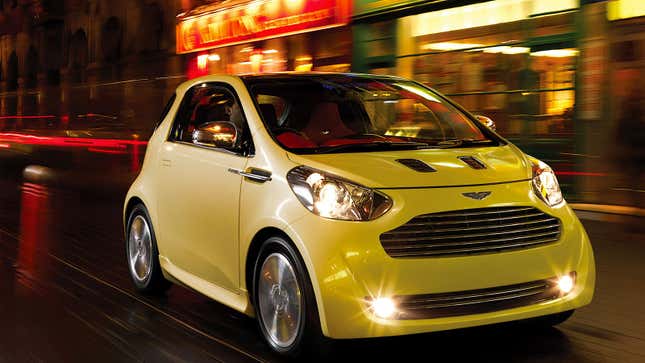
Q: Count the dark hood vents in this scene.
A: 2